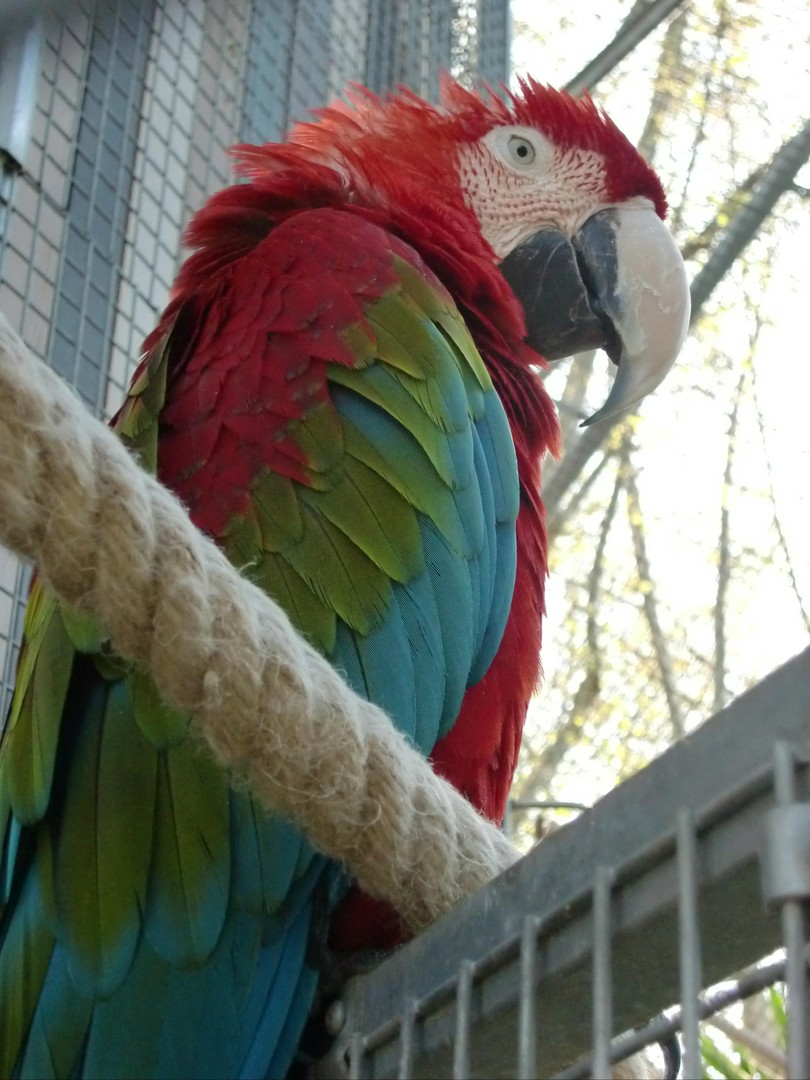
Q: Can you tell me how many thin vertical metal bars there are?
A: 7